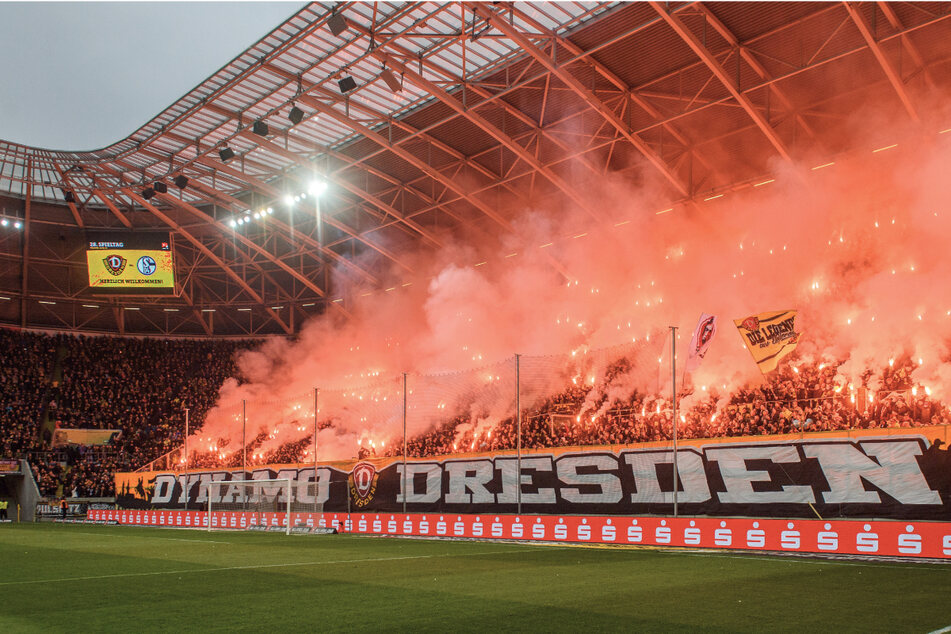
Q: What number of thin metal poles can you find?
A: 6